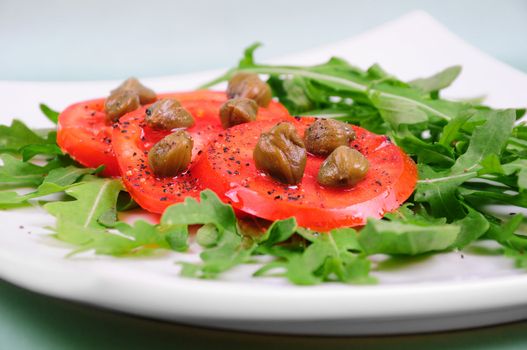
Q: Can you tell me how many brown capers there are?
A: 9